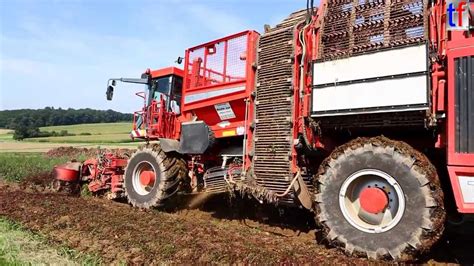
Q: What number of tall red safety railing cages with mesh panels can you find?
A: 1